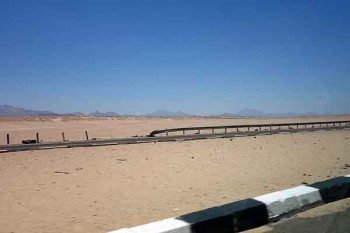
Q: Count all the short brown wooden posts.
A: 4